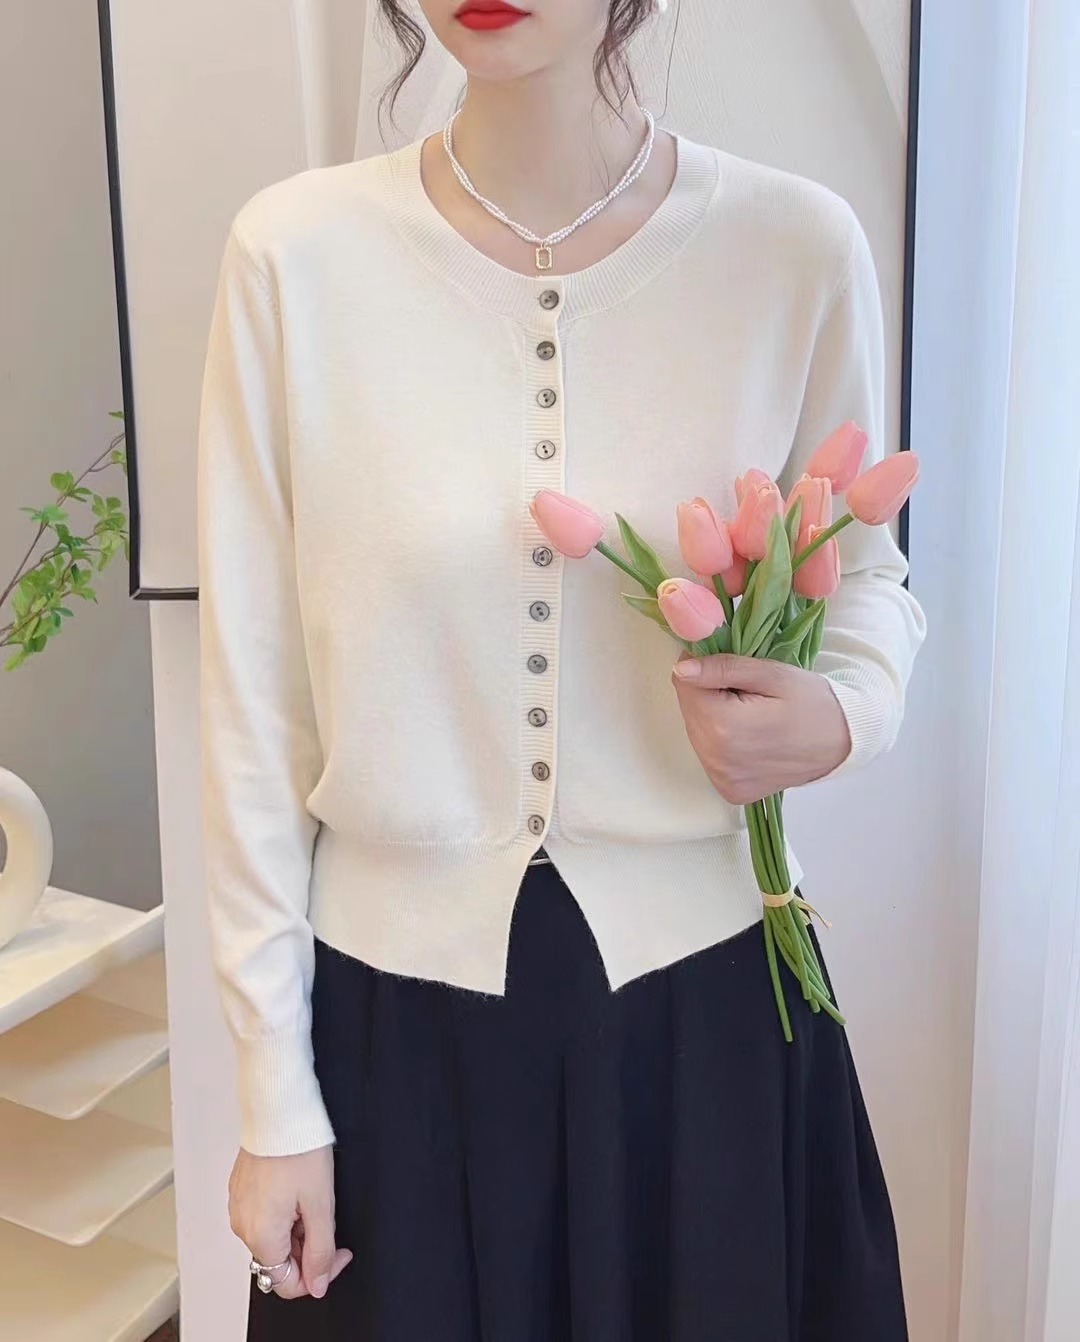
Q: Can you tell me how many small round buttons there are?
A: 10